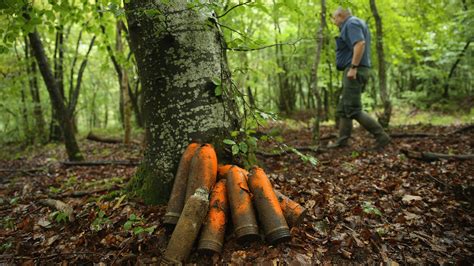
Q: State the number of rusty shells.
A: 7